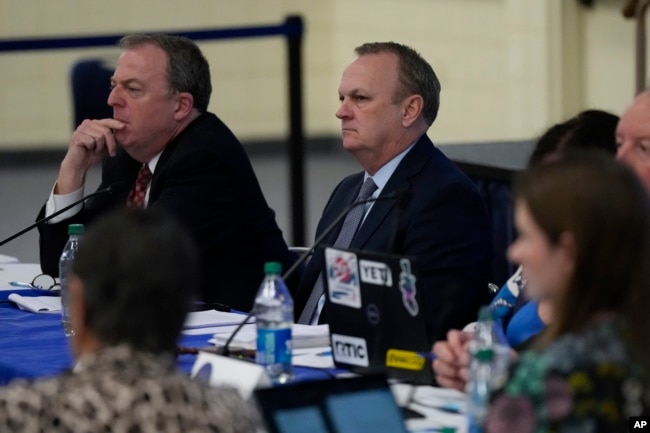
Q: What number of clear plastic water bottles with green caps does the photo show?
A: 4